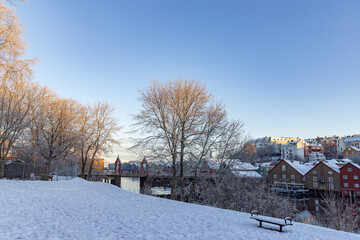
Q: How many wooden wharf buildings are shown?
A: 3